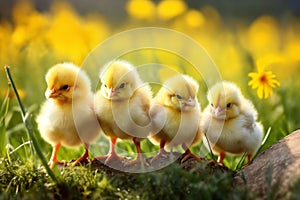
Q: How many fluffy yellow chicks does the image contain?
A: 4